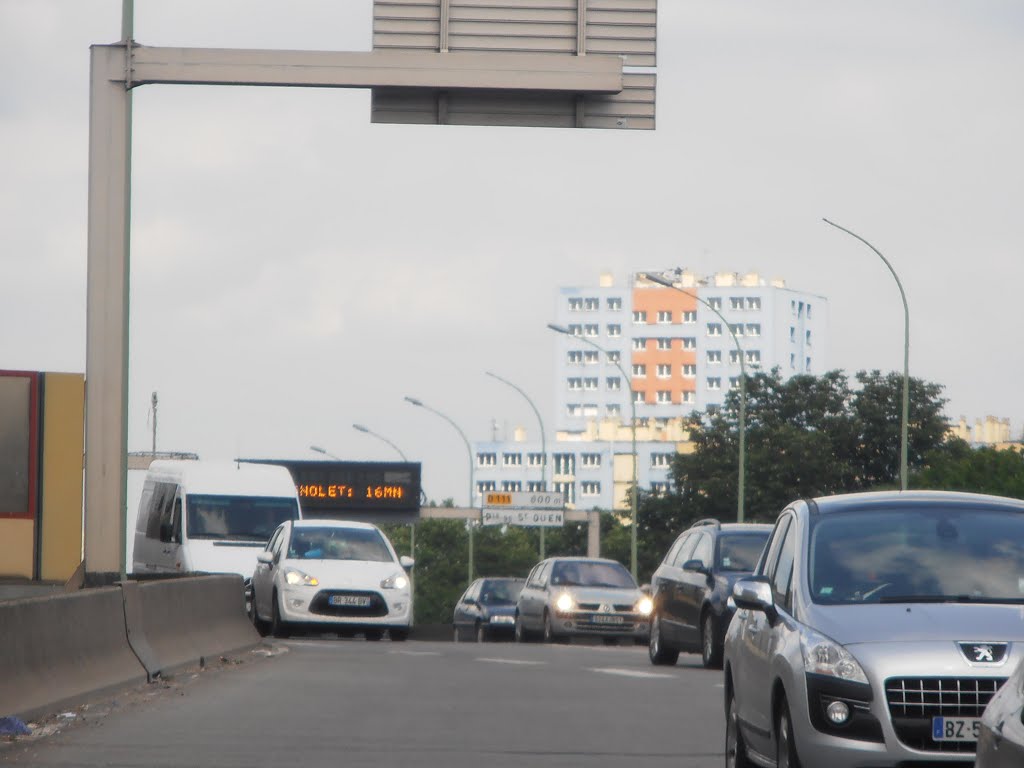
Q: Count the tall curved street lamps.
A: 7